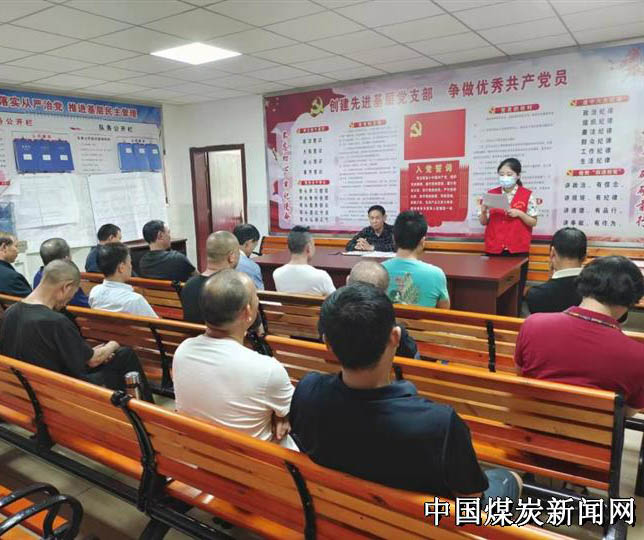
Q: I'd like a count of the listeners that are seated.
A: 15